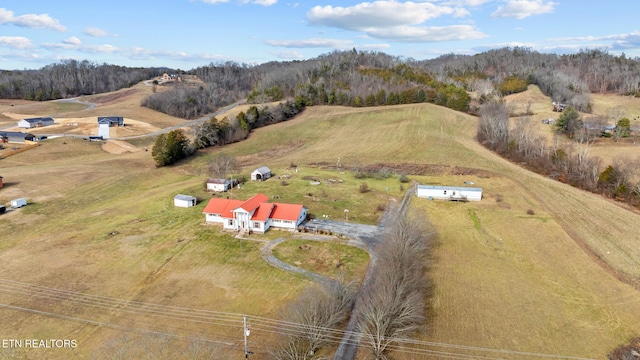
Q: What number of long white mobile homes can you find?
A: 1